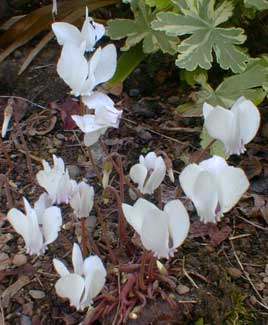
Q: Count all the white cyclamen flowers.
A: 11